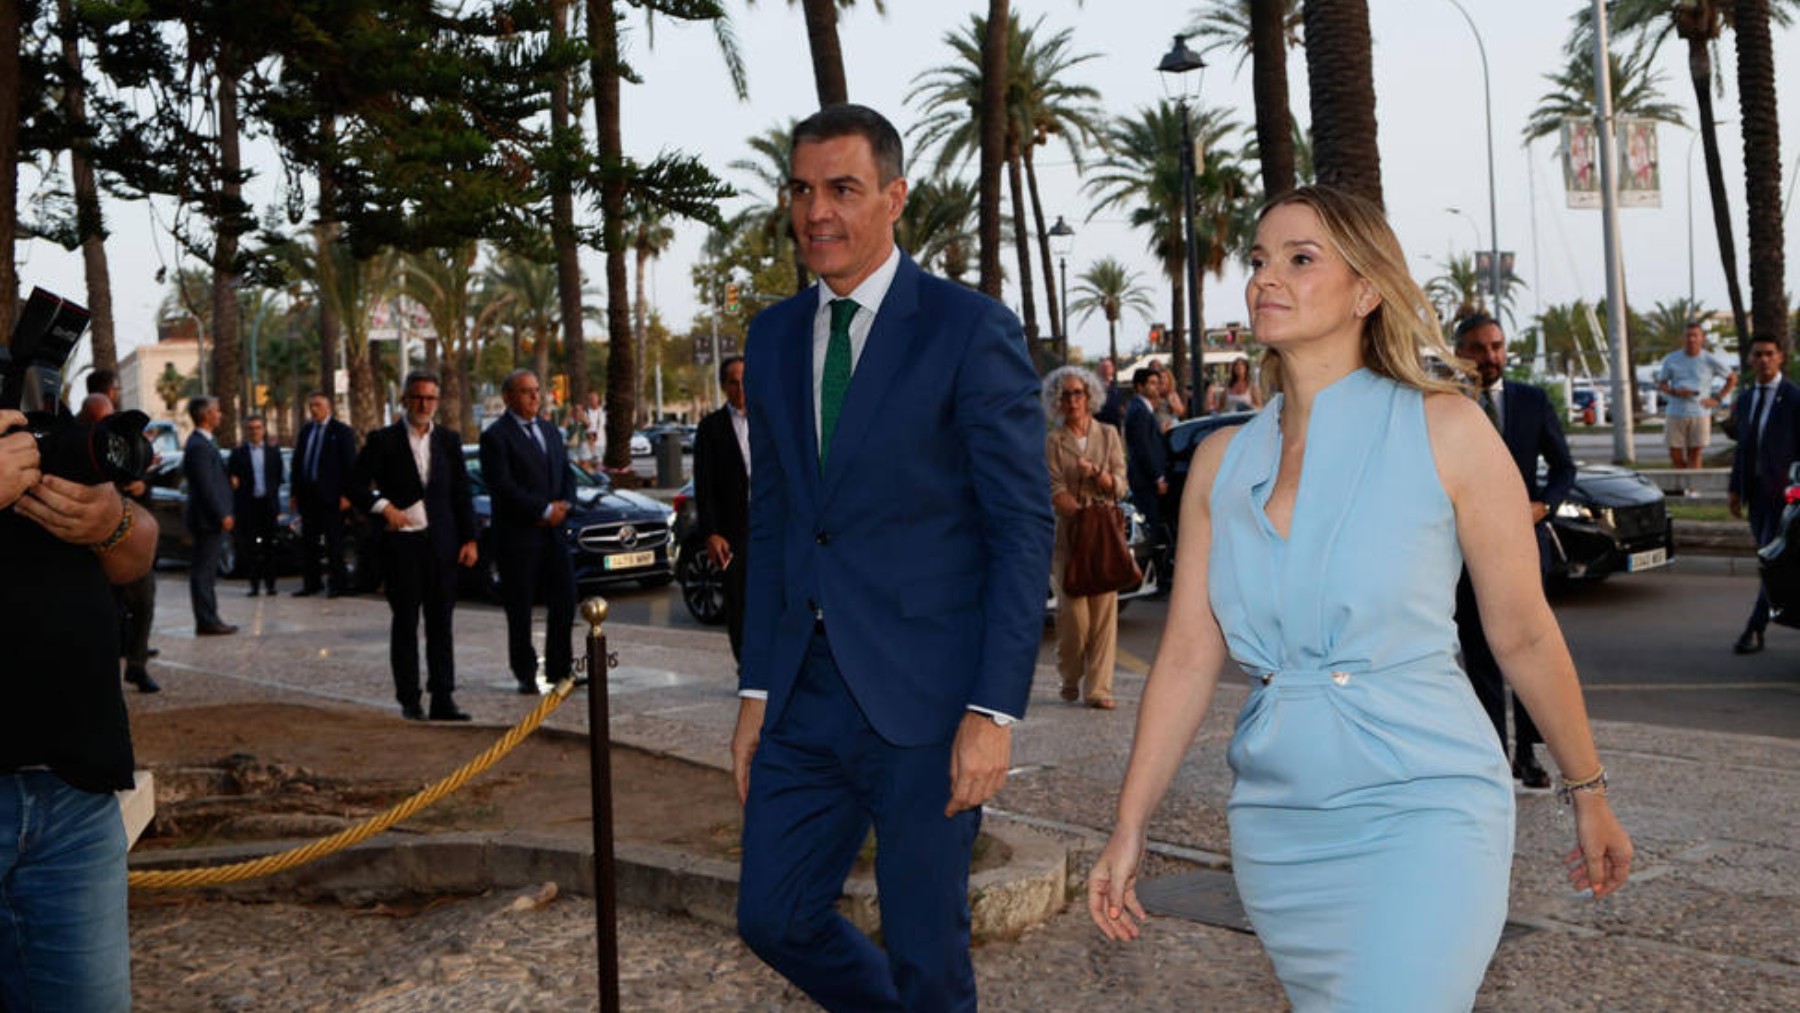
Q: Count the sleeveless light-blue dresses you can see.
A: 1